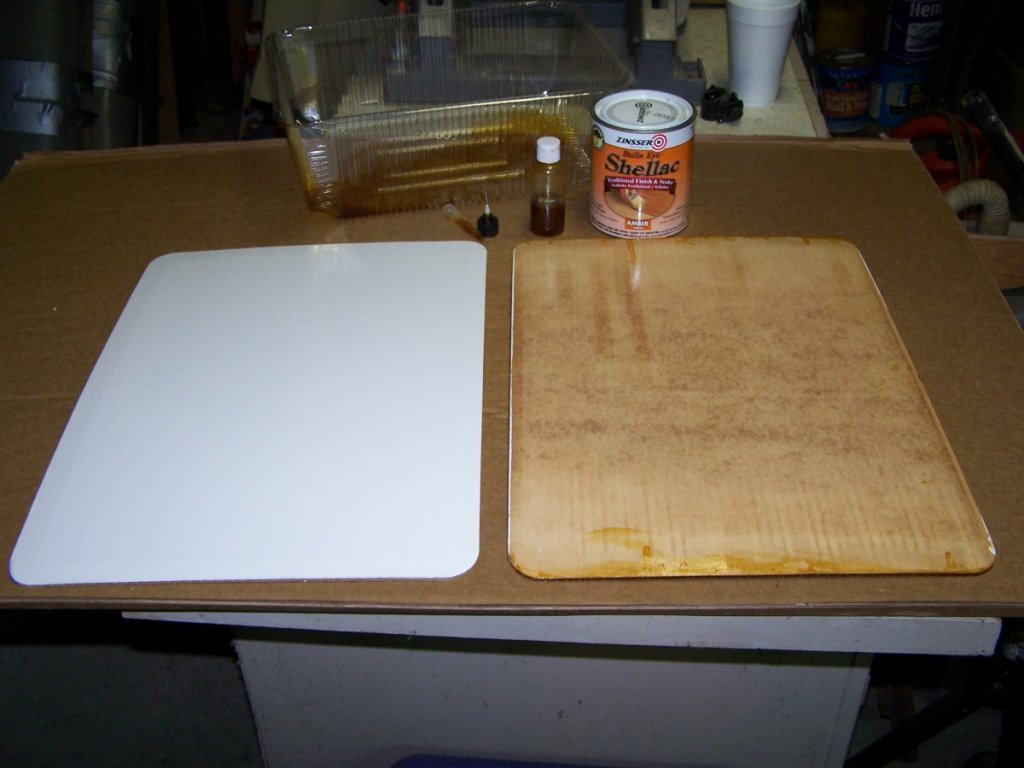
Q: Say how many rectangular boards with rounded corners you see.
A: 2